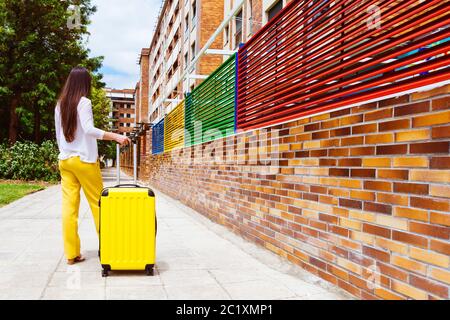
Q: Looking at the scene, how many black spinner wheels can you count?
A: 2